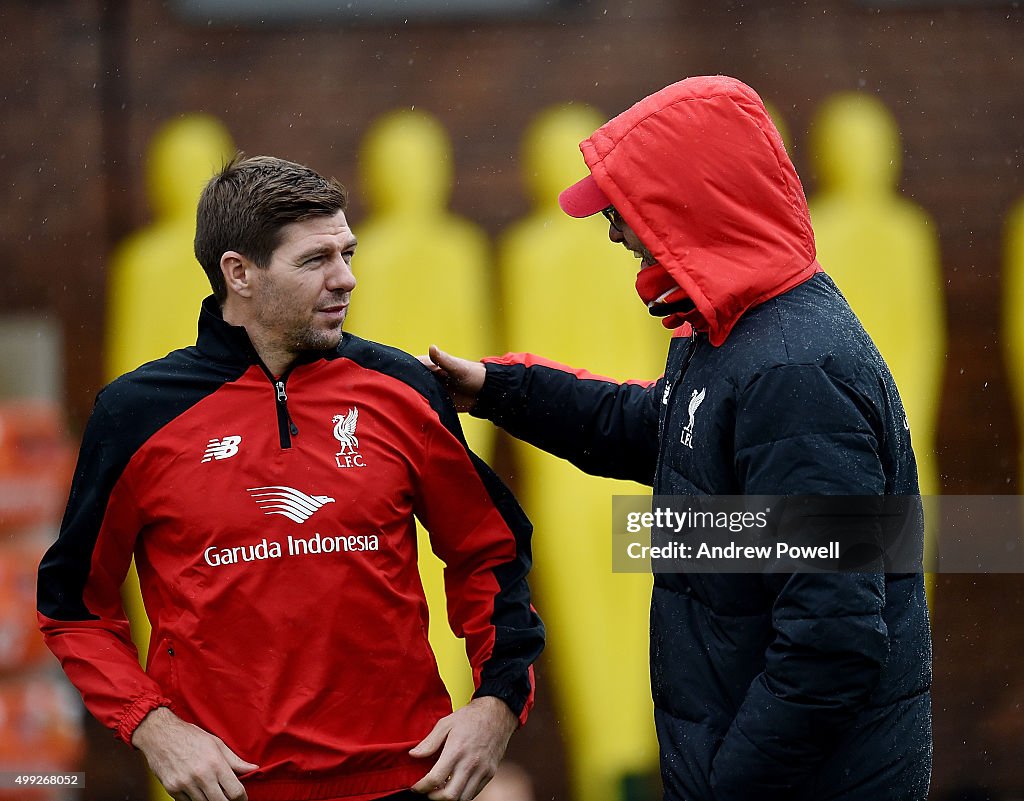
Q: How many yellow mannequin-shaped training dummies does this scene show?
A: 6